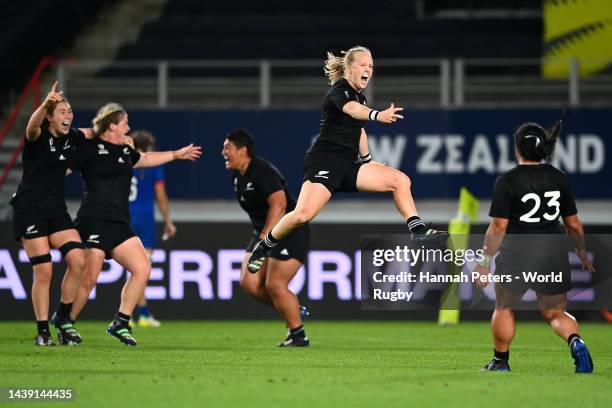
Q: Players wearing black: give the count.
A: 5